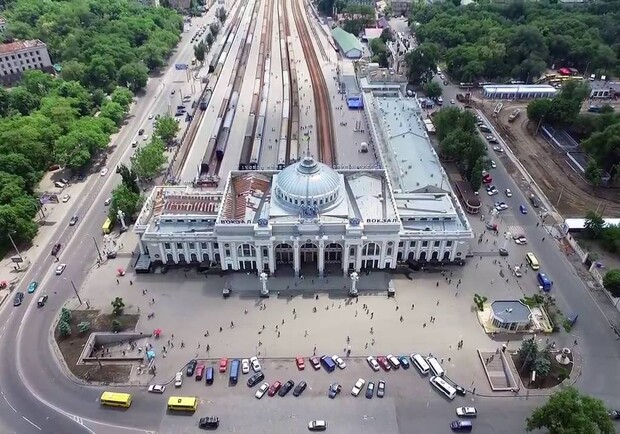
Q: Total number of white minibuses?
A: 3